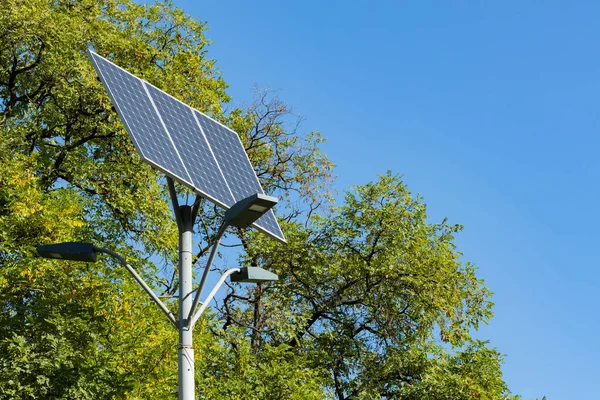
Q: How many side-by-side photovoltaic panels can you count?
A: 3